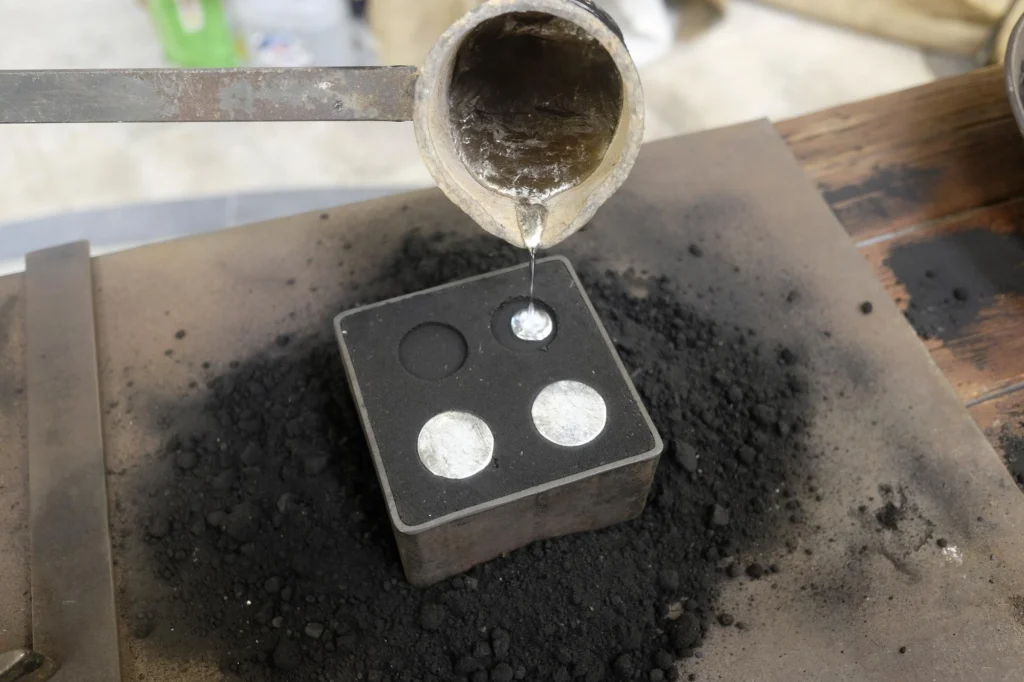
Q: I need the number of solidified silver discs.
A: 2